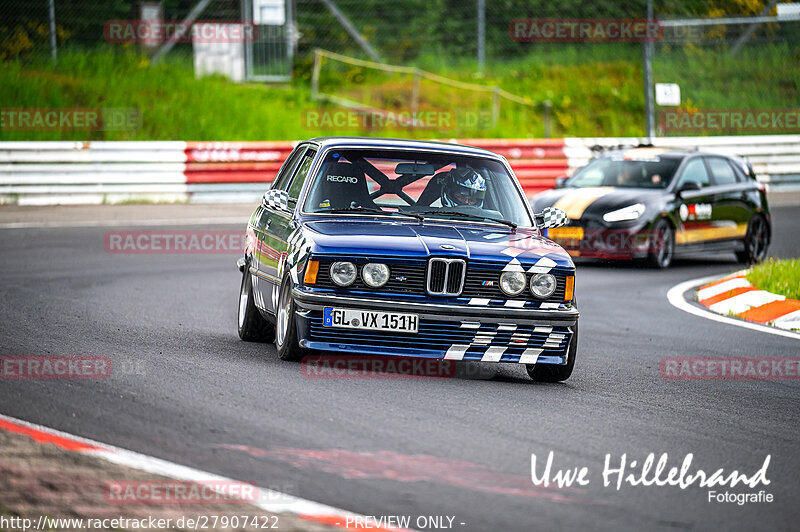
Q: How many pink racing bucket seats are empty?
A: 0